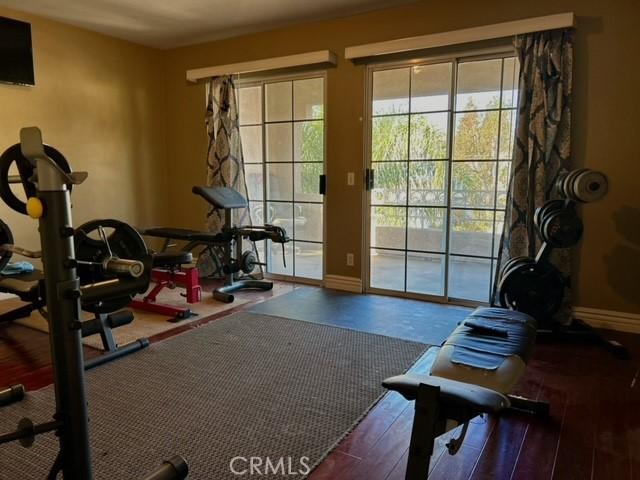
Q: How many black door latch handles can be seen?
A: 2